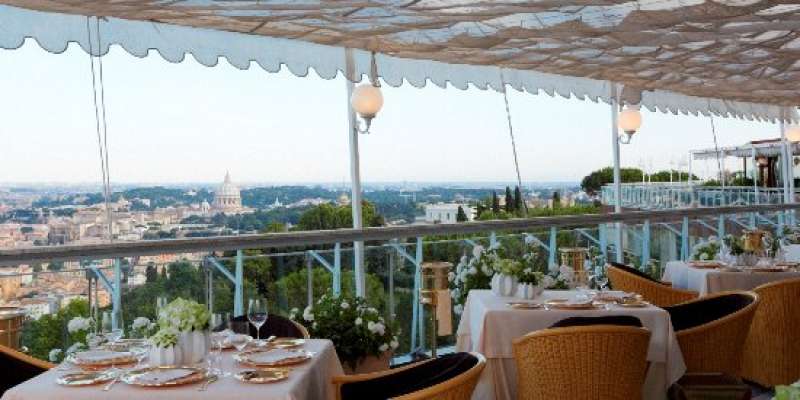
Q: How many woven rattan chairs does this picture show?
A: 7